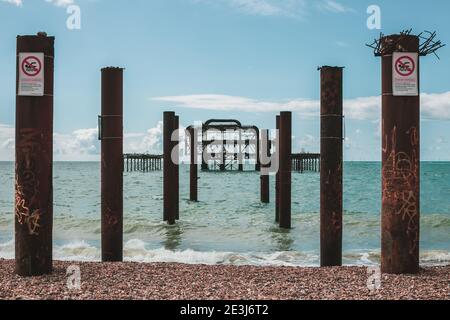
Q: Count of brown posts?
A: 10